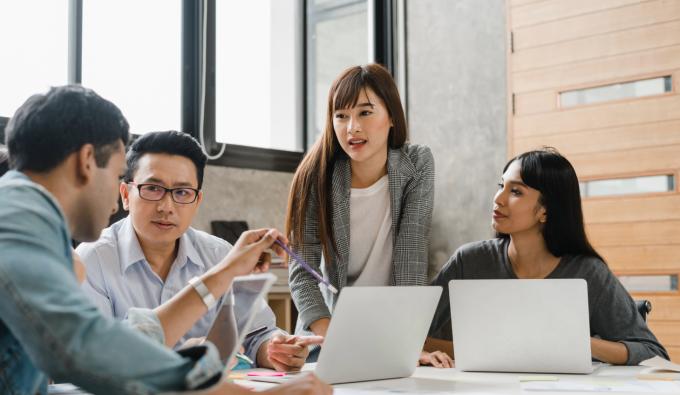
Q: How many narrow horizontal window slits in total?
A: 3